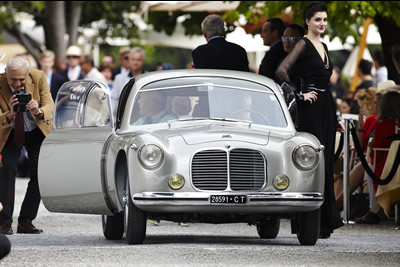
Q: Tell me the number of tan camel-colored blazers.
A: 1